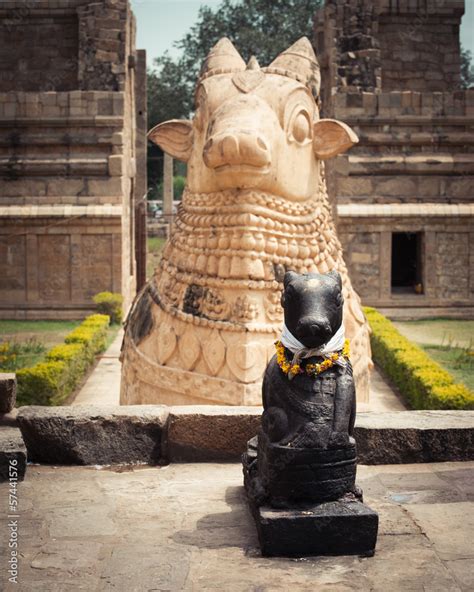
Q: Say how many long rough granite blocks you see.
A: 3